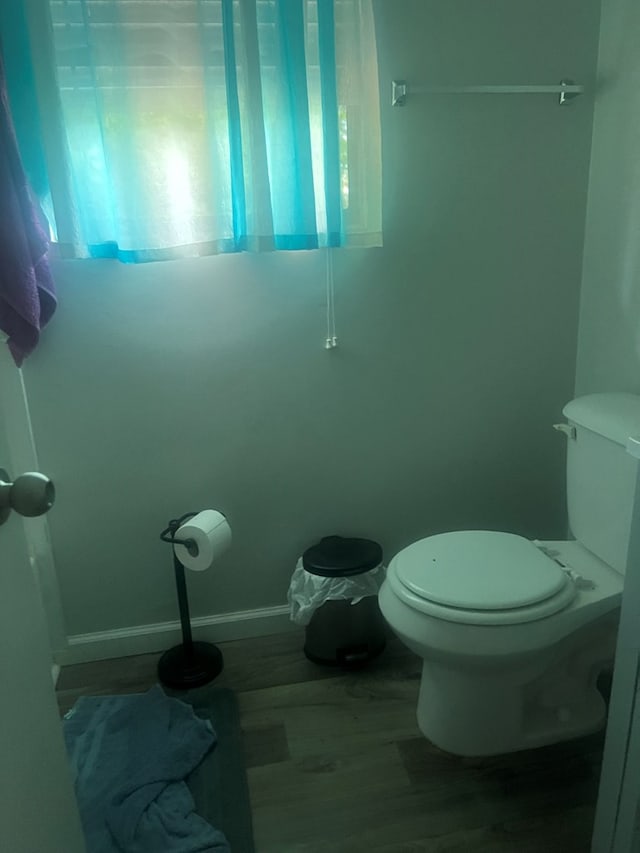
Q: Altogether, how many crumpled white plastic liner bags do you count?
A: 1